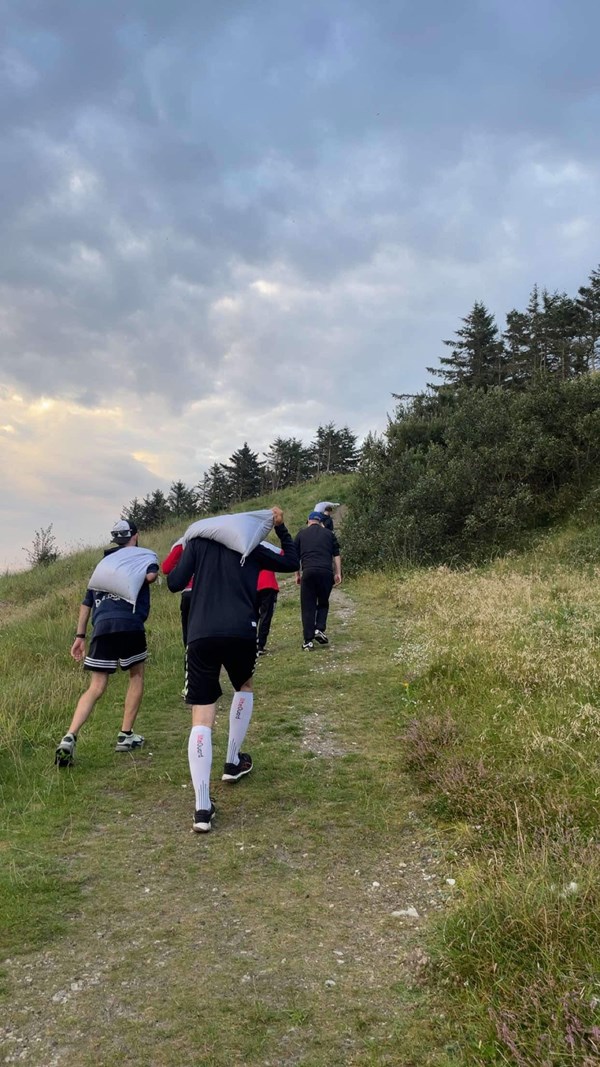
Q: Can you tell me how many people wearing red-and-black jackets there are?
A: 2